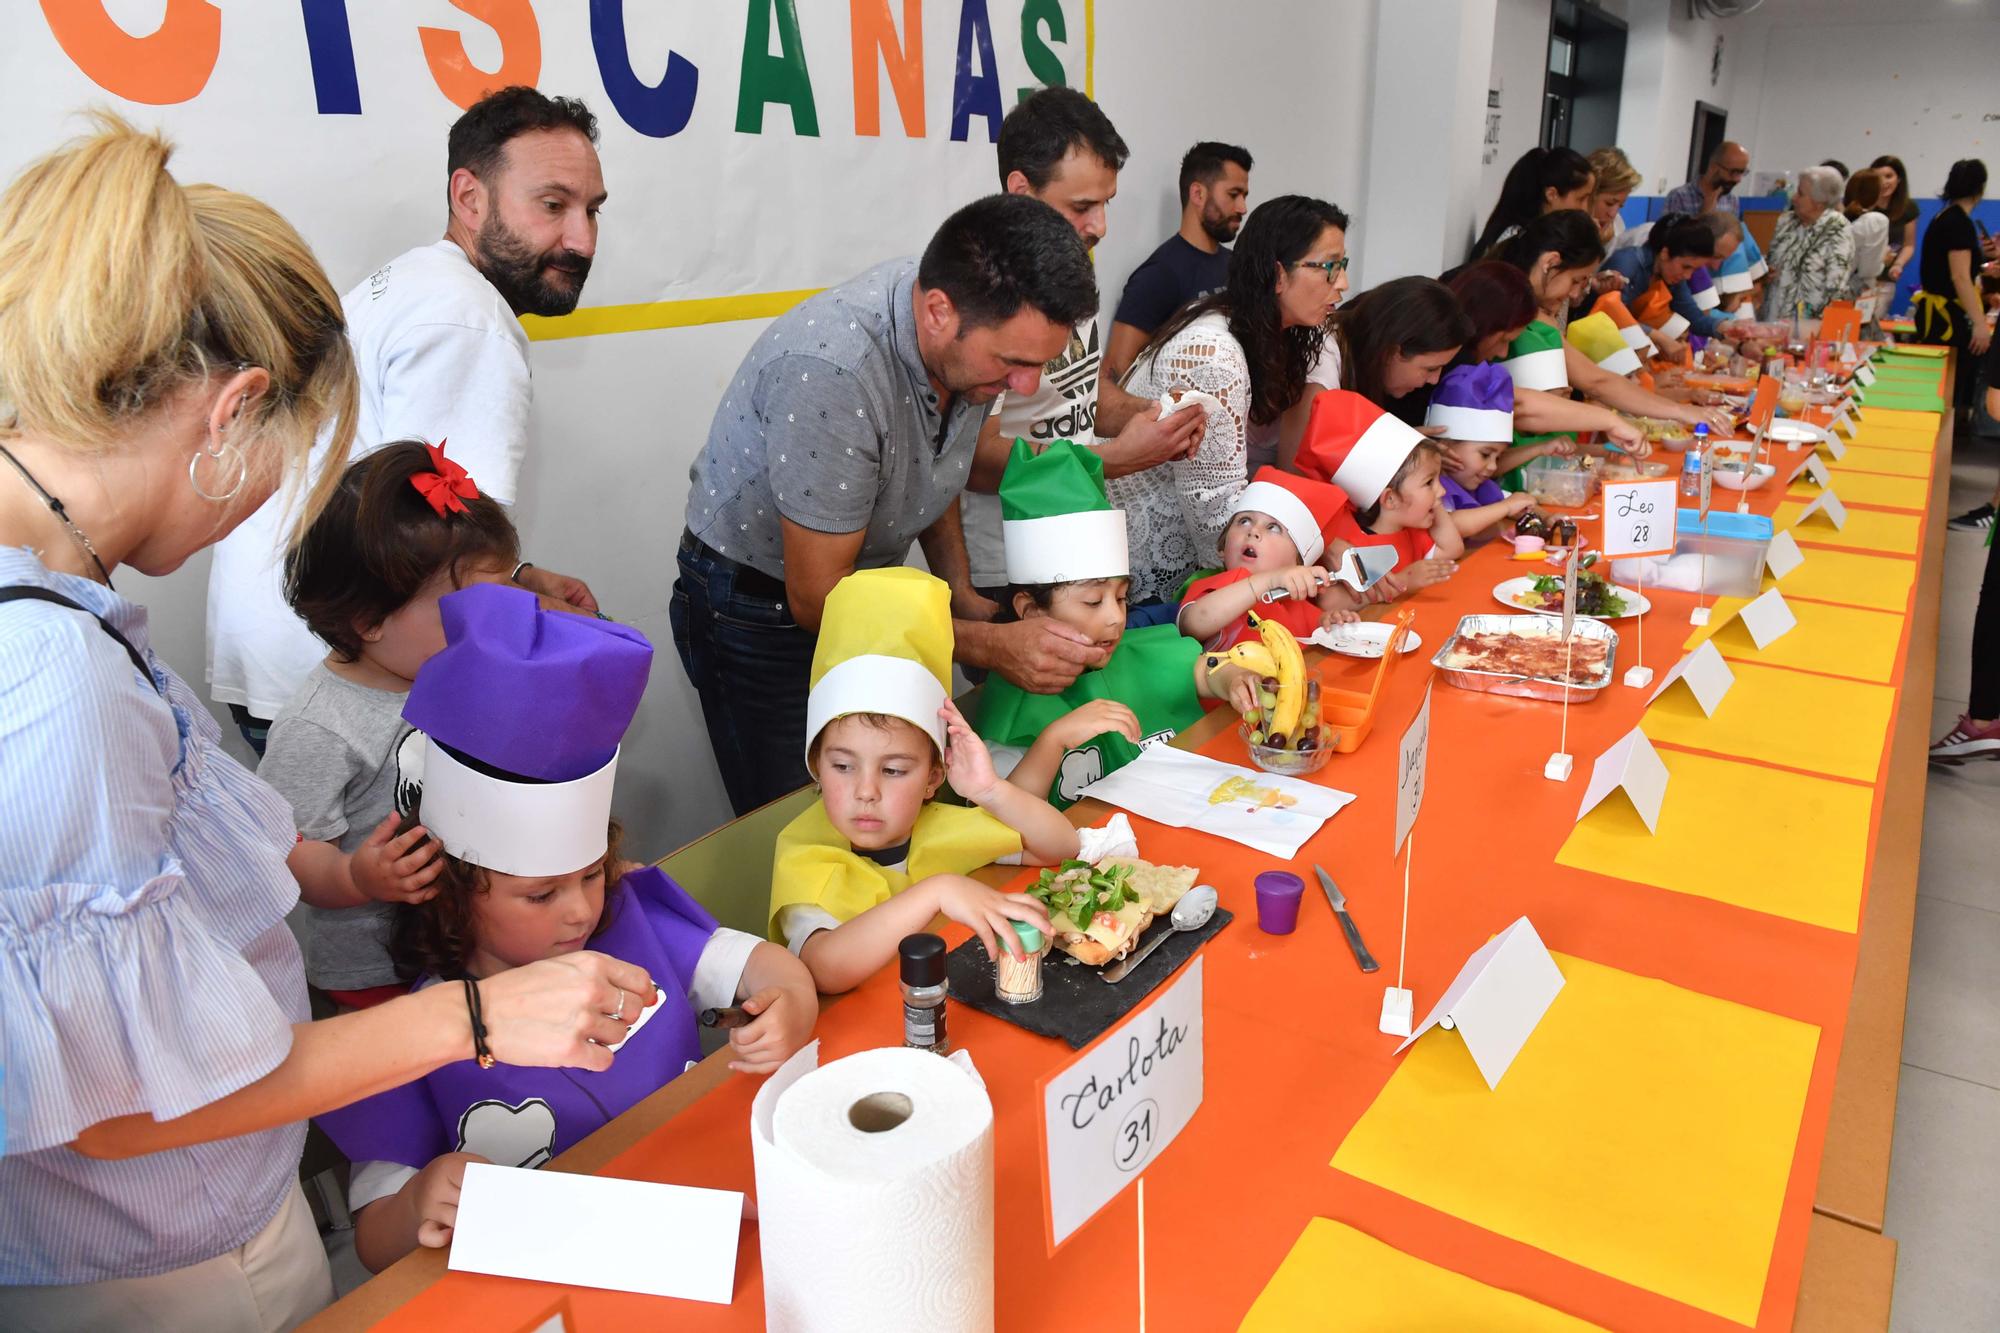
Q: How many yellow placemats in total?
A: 11